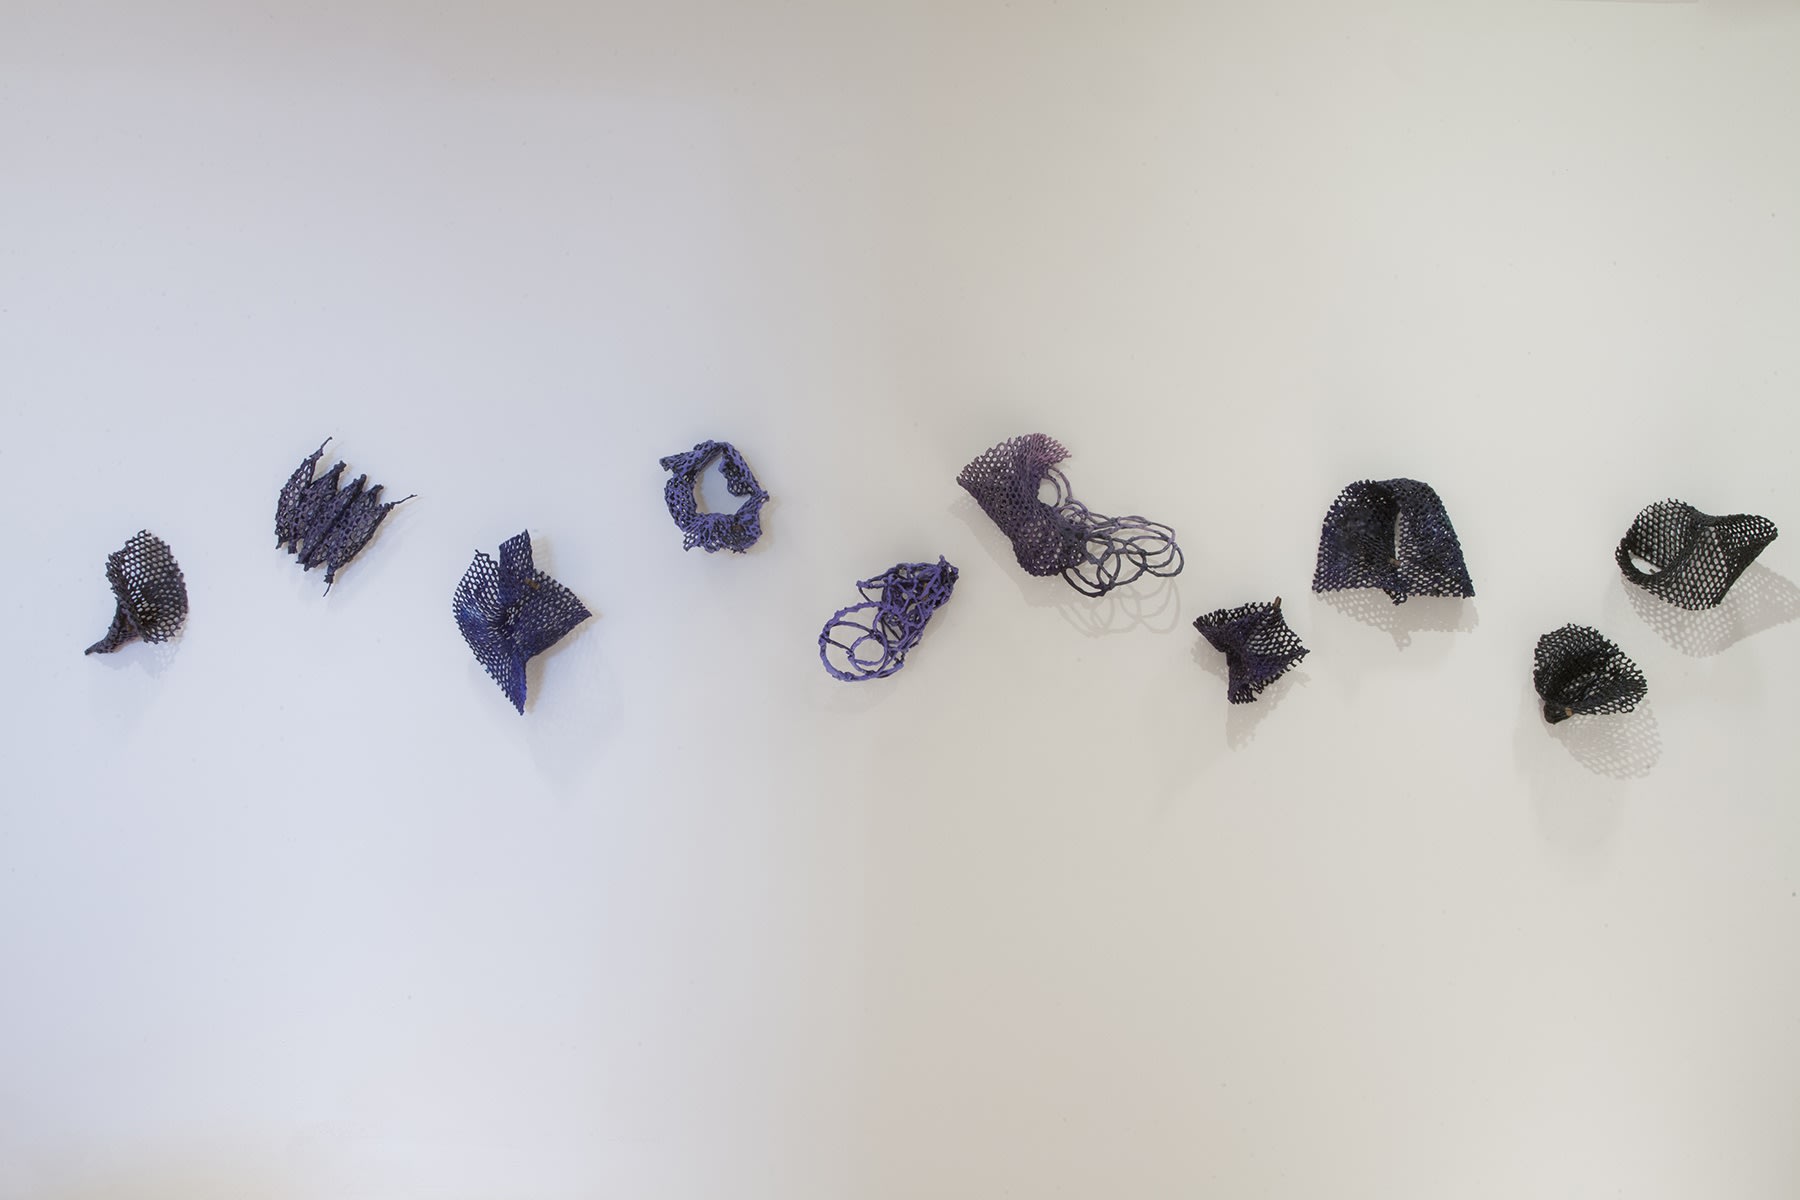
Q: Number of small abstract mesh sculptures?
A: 10